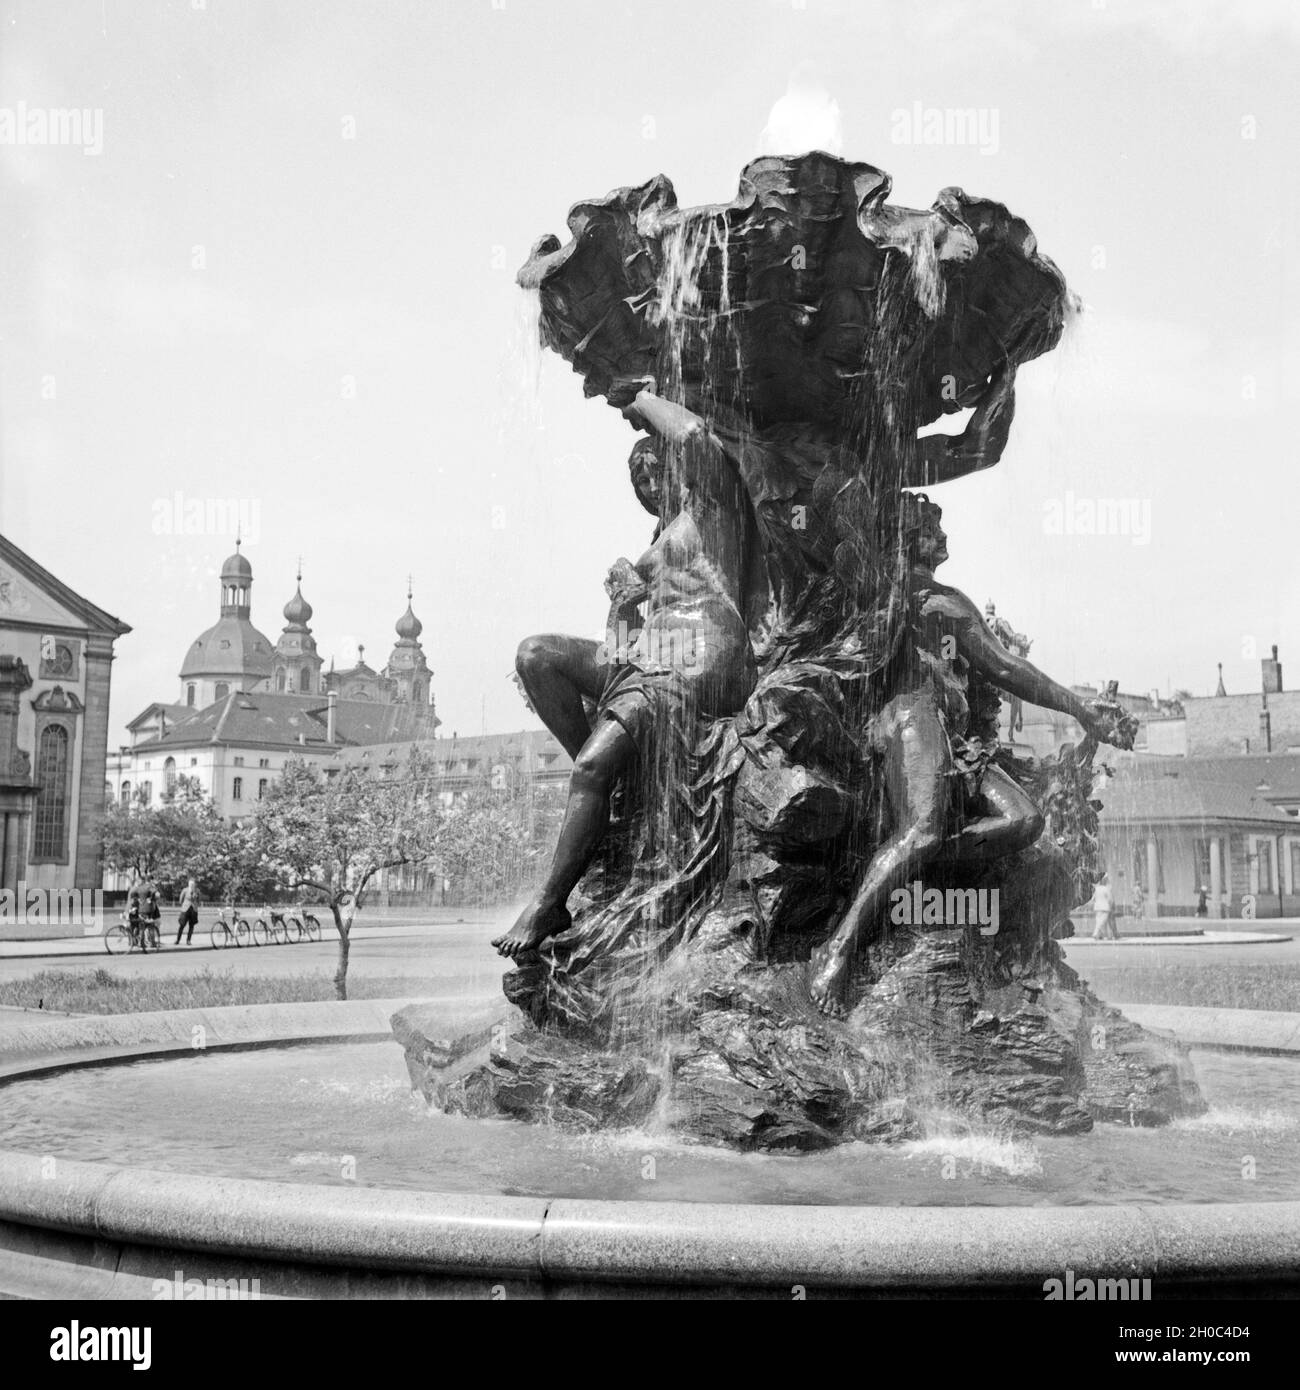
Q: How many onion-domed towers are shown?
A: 2